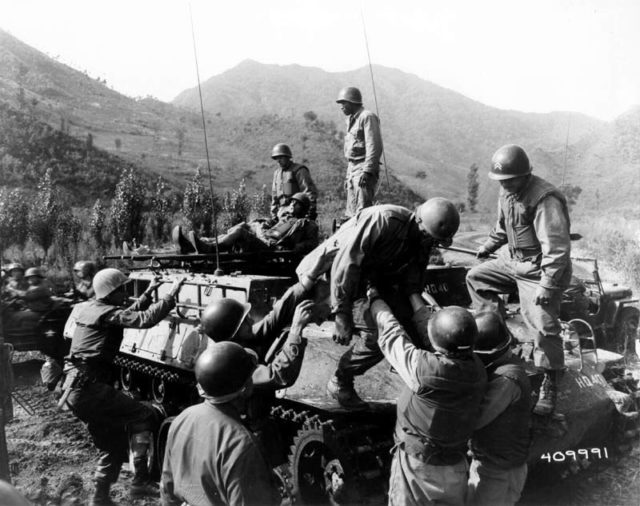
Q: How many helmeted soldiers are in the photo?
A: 13